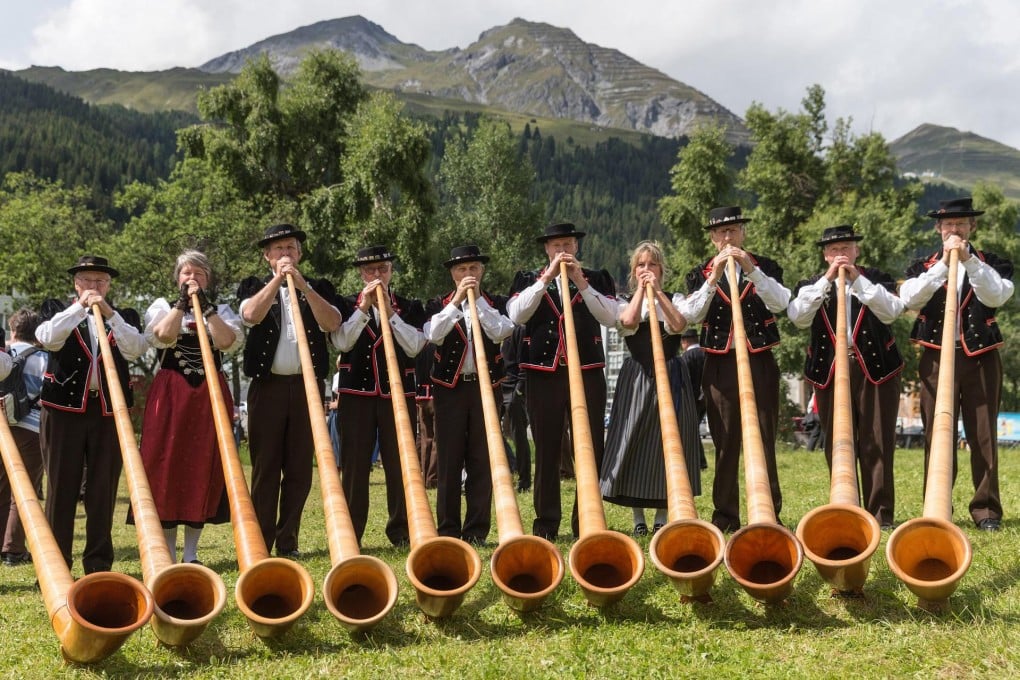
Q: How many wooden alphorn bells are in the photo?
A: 11